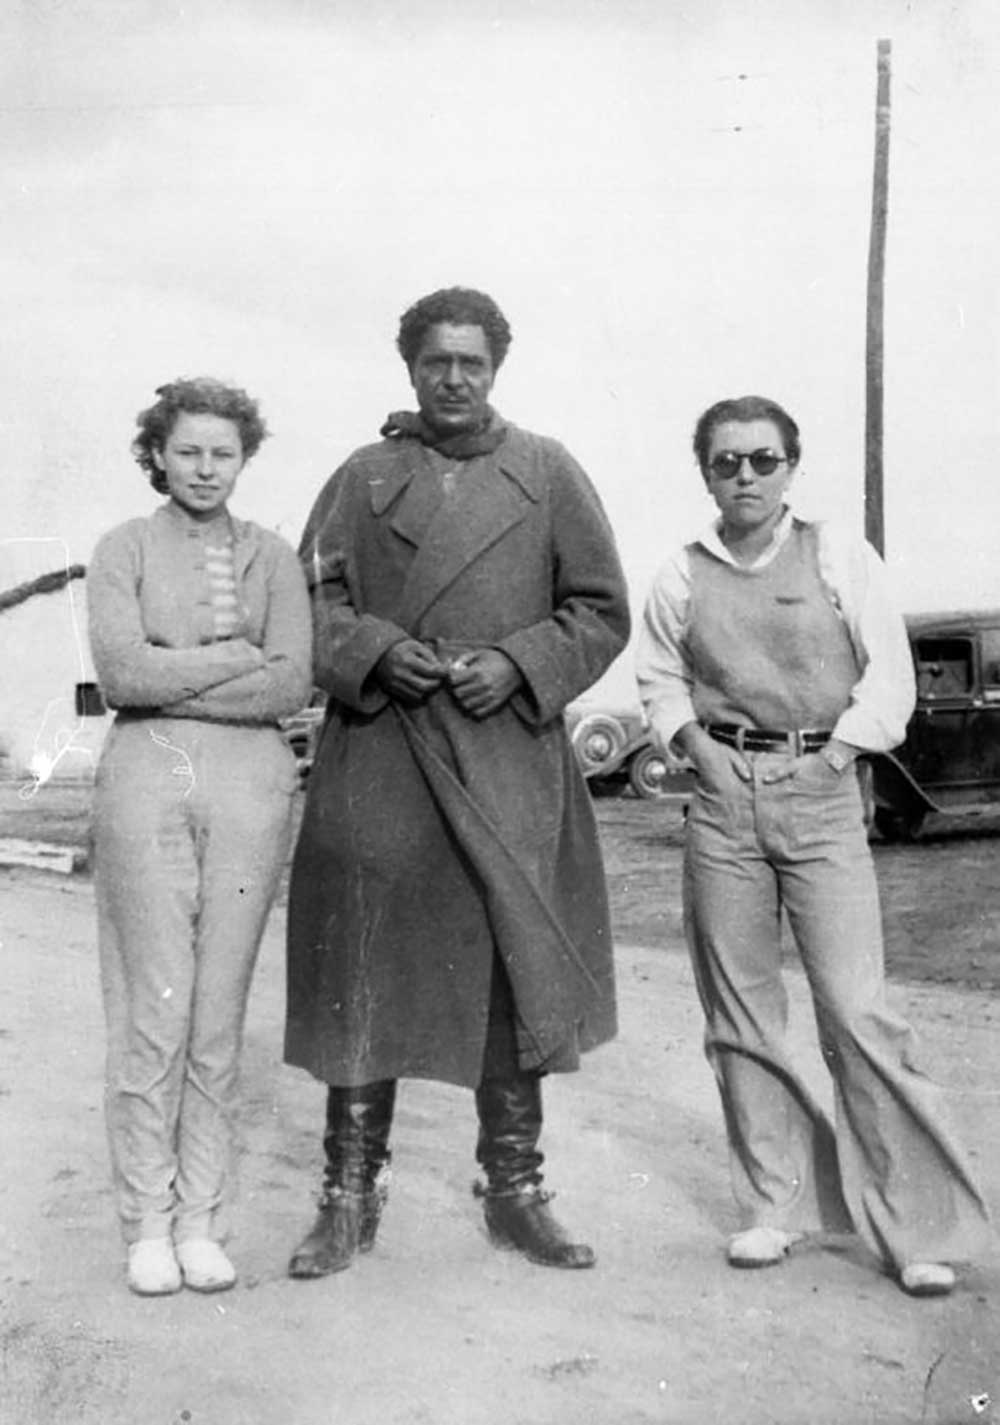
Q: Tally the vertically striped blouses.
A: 0